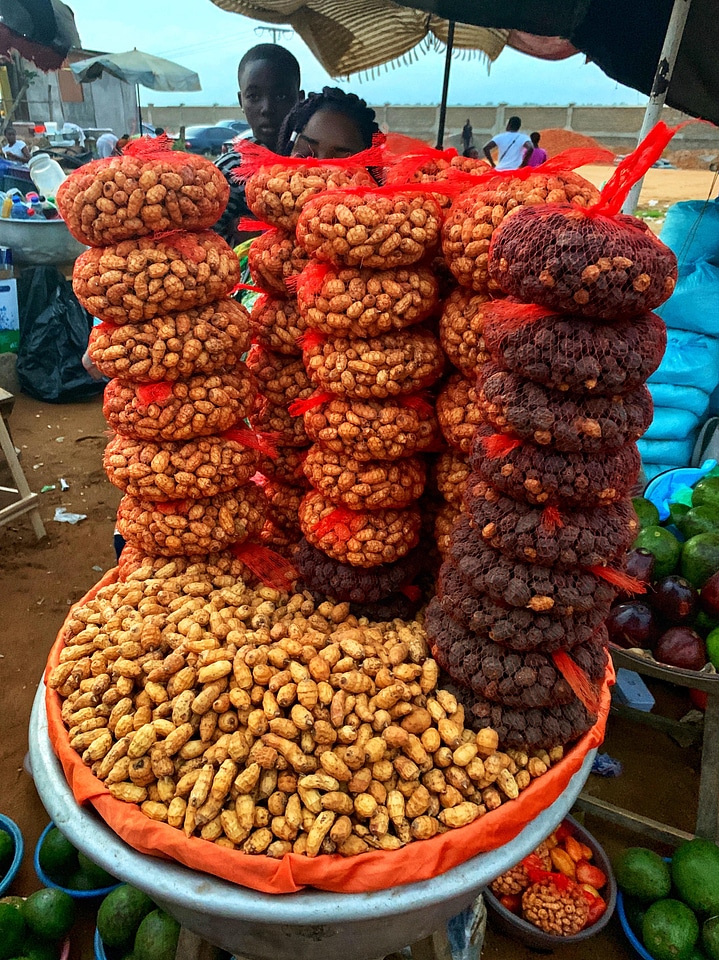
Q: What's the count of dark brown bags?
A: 11